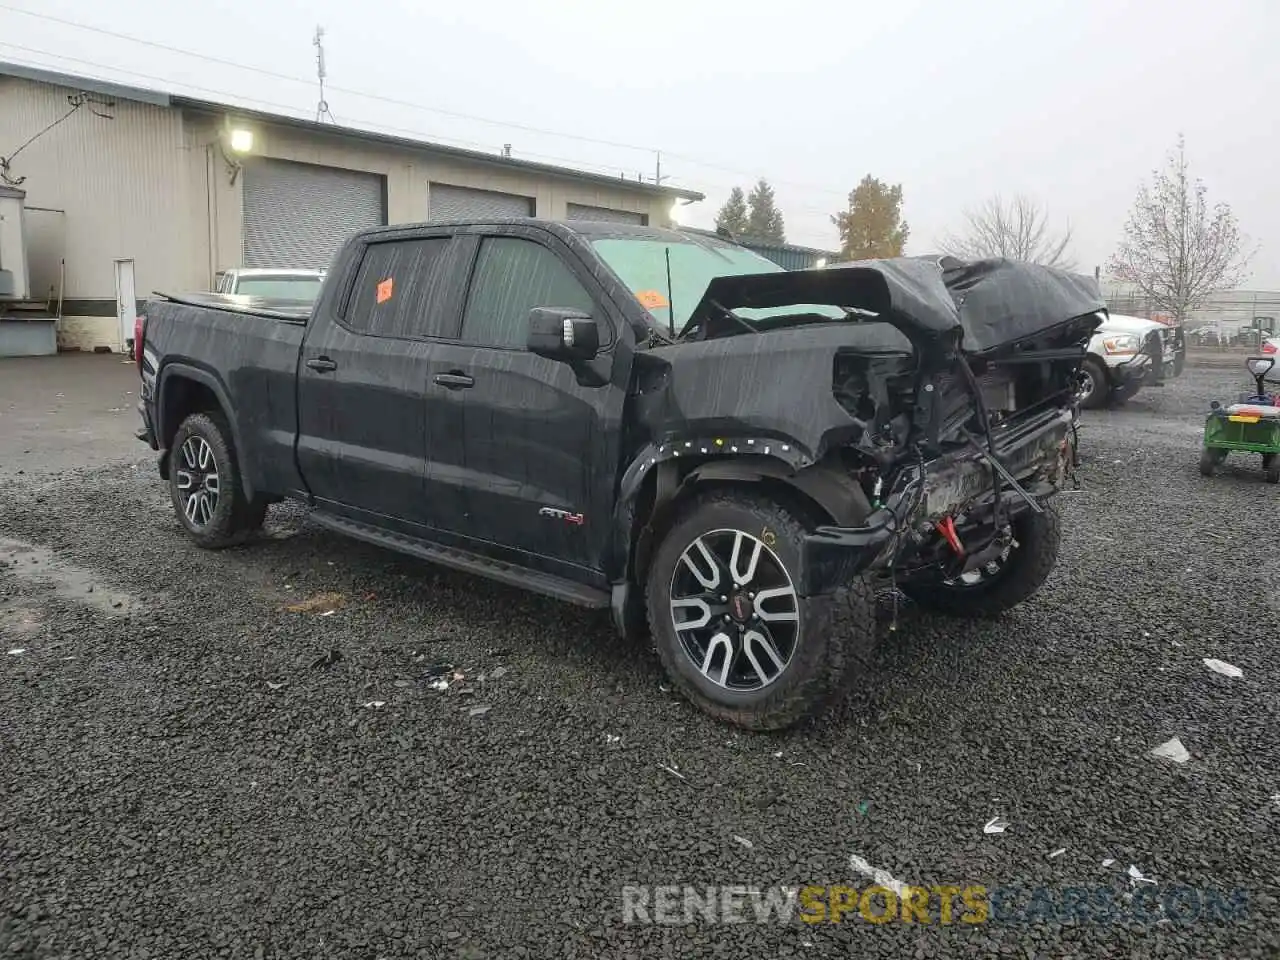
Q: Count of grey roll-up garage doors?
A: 3